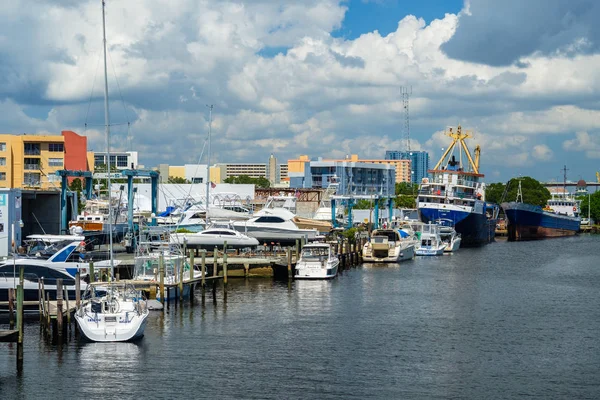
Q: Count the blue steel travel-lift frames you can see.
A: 2